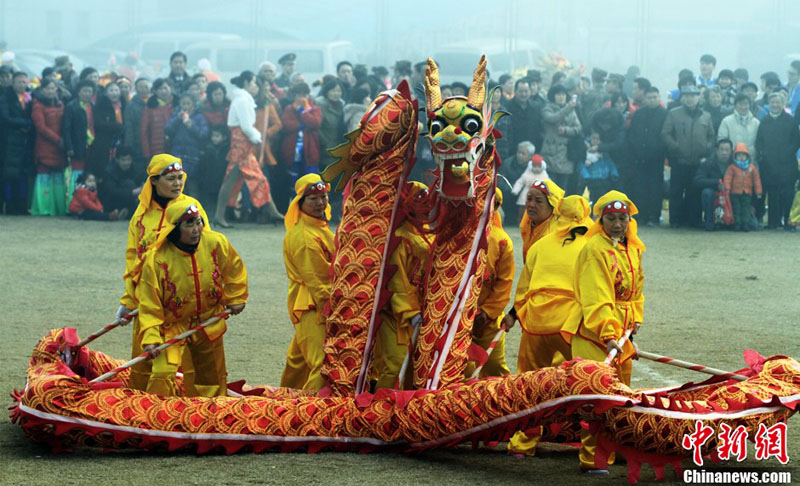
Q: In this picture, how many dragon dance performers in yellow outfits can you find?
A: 8